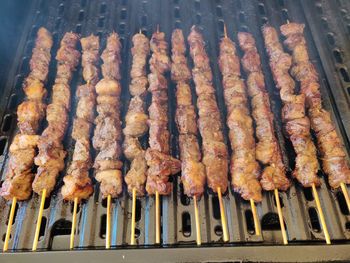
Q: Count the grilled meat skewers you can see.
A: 12